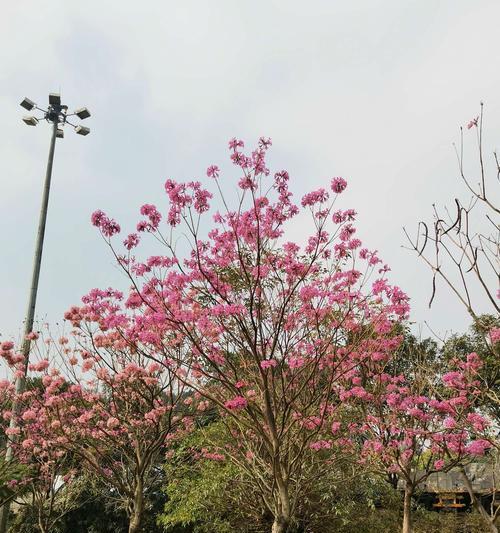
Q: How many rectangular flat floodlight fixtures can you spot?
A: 6